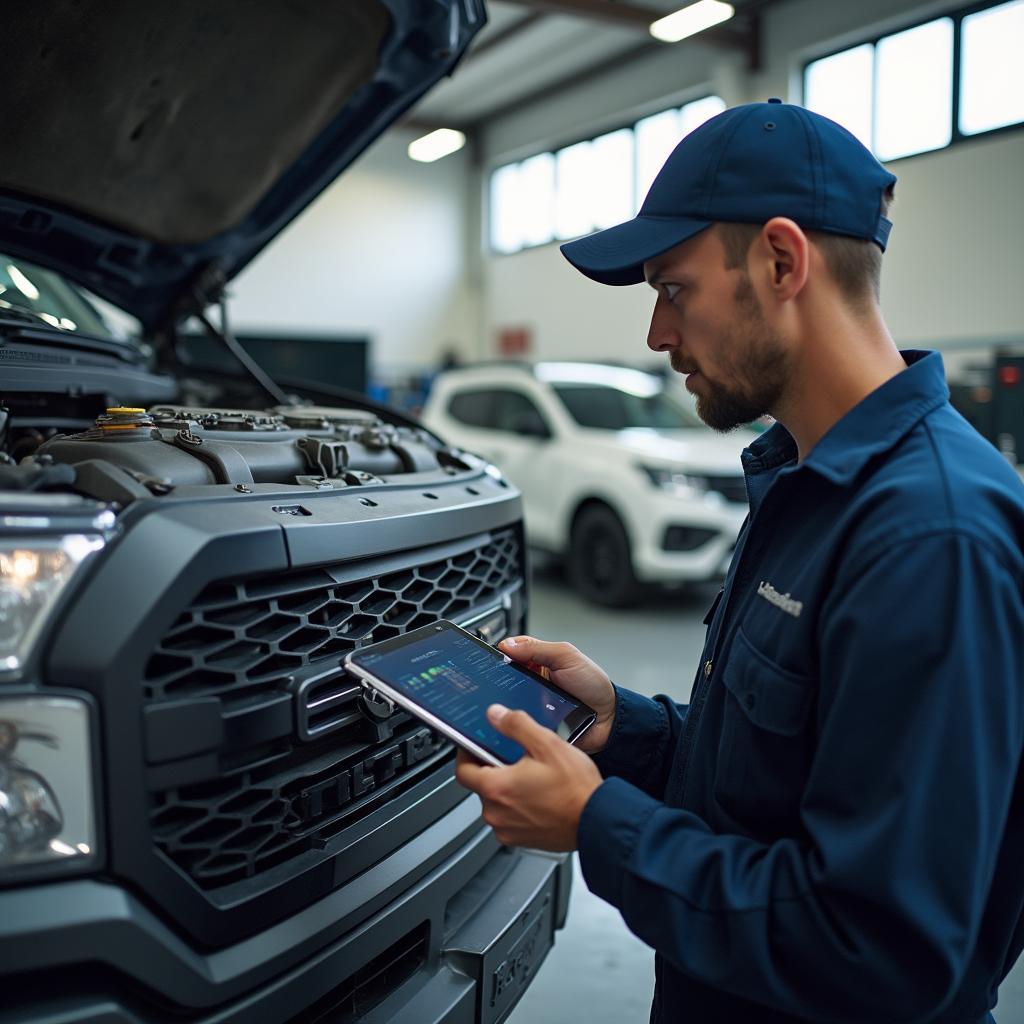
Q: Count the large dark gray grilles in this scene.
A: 1